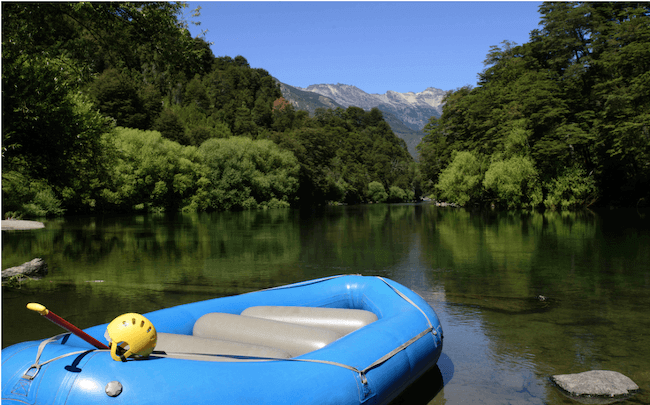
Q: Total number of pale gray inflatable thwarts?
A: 3